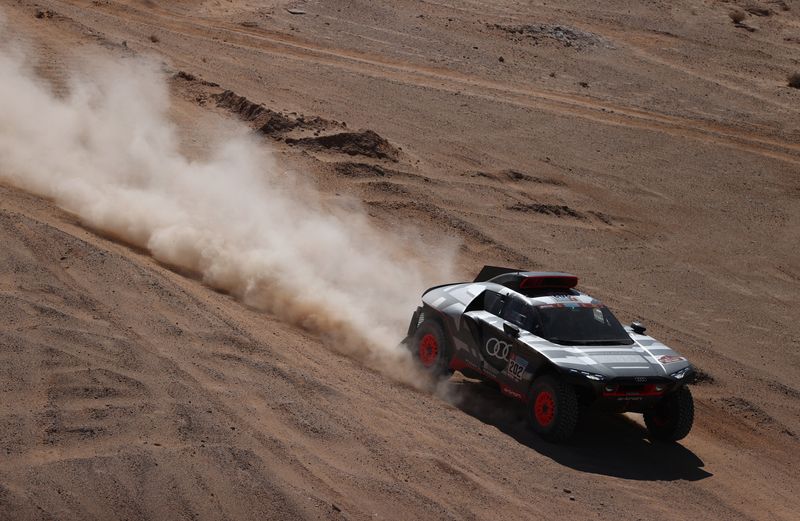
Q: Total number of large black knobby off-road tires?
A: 3